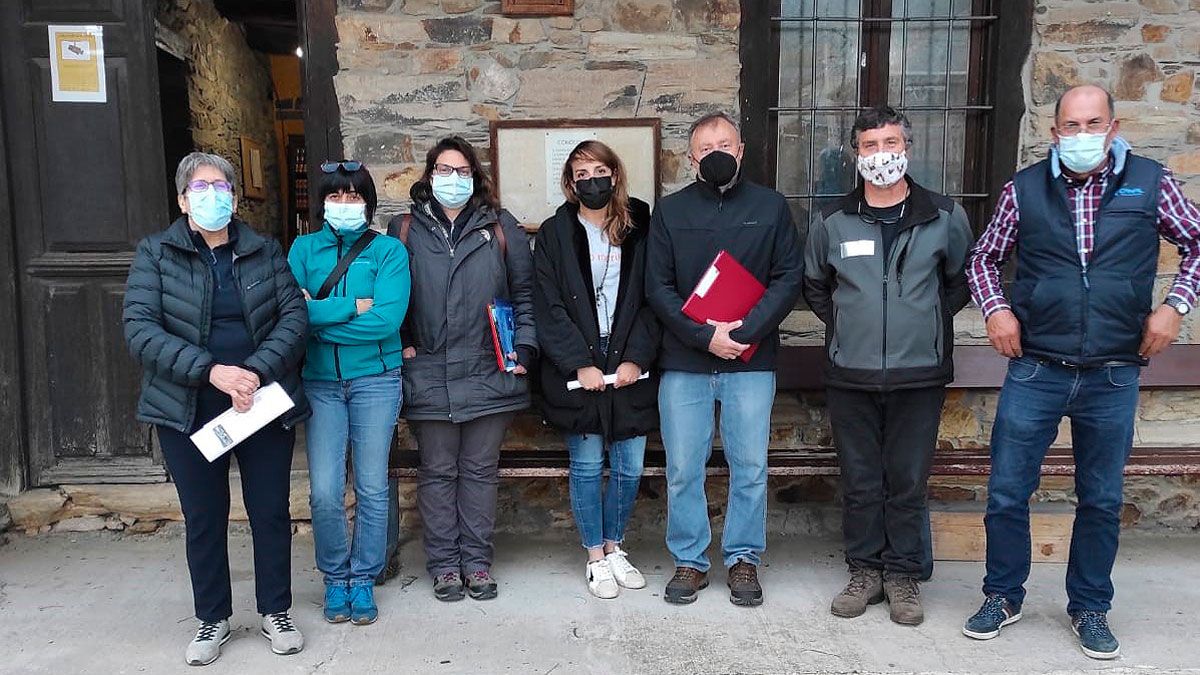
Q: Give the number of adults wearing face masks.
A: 7